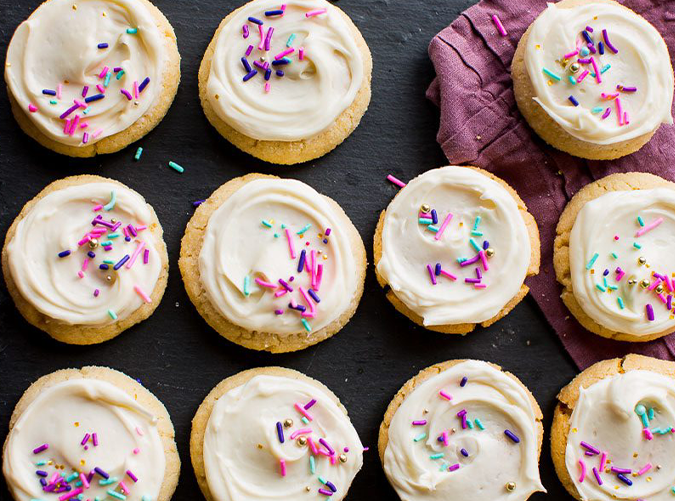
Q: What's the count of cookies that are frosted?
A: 11